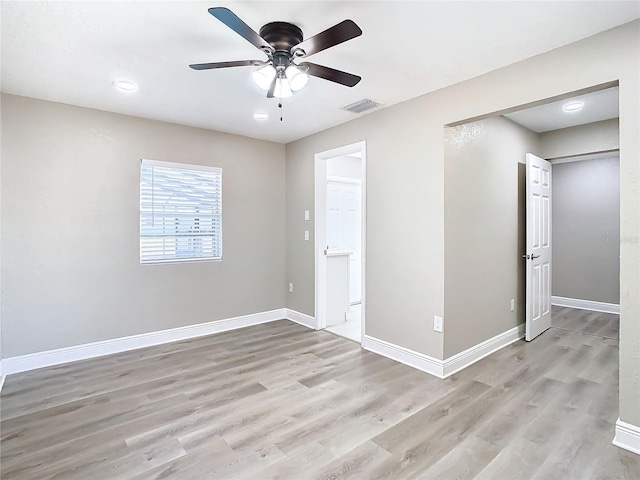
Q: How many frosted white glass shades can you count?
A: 3